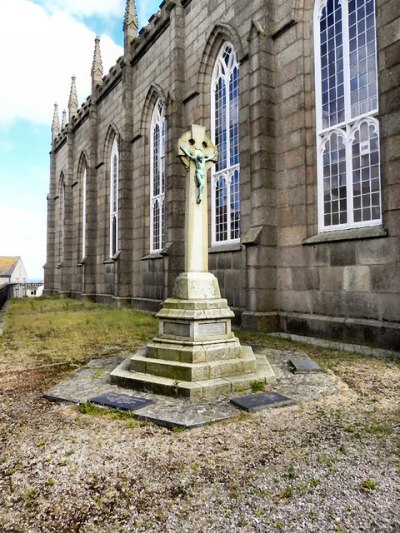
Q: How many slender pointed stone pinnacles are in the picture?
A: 5